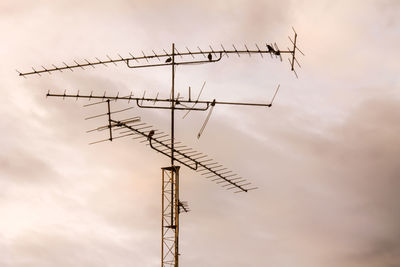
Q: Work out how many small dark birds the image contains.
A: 4